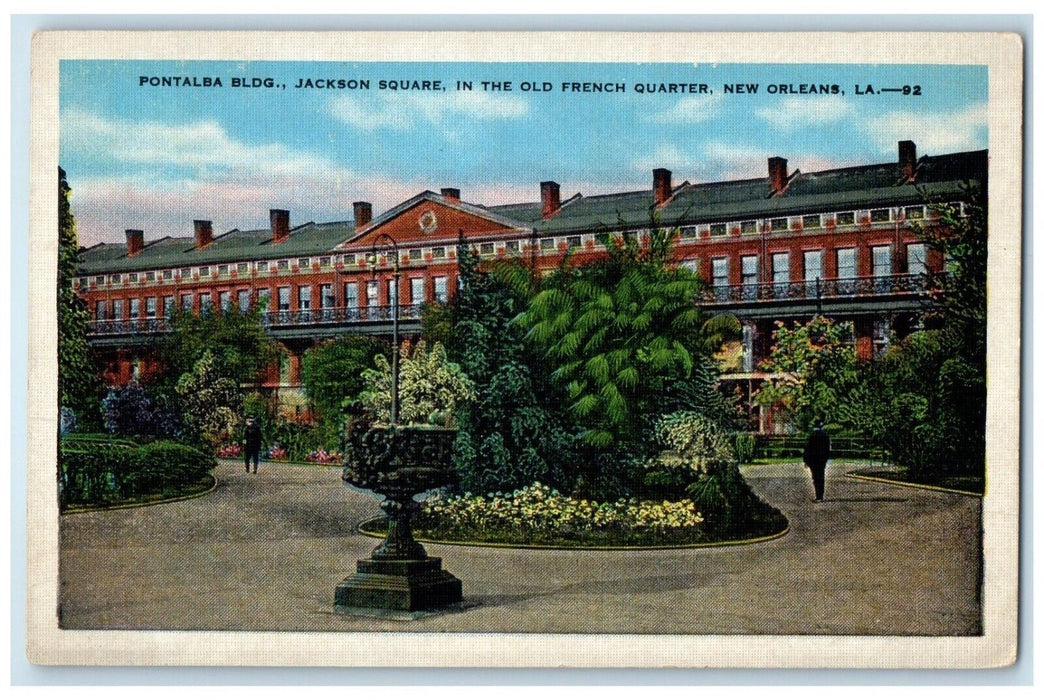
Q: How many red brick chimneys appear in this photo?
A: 9